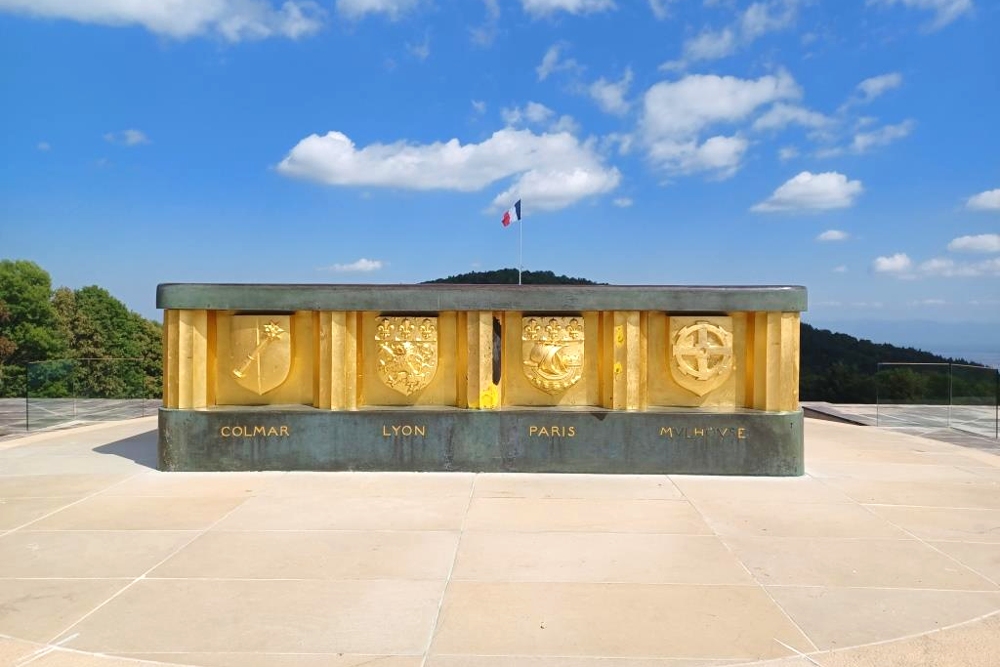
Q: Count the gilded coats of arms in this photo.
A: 4